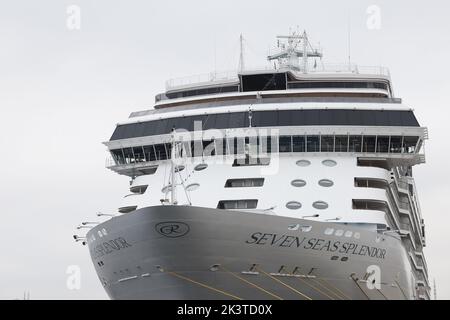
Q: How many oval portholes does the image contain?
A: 10